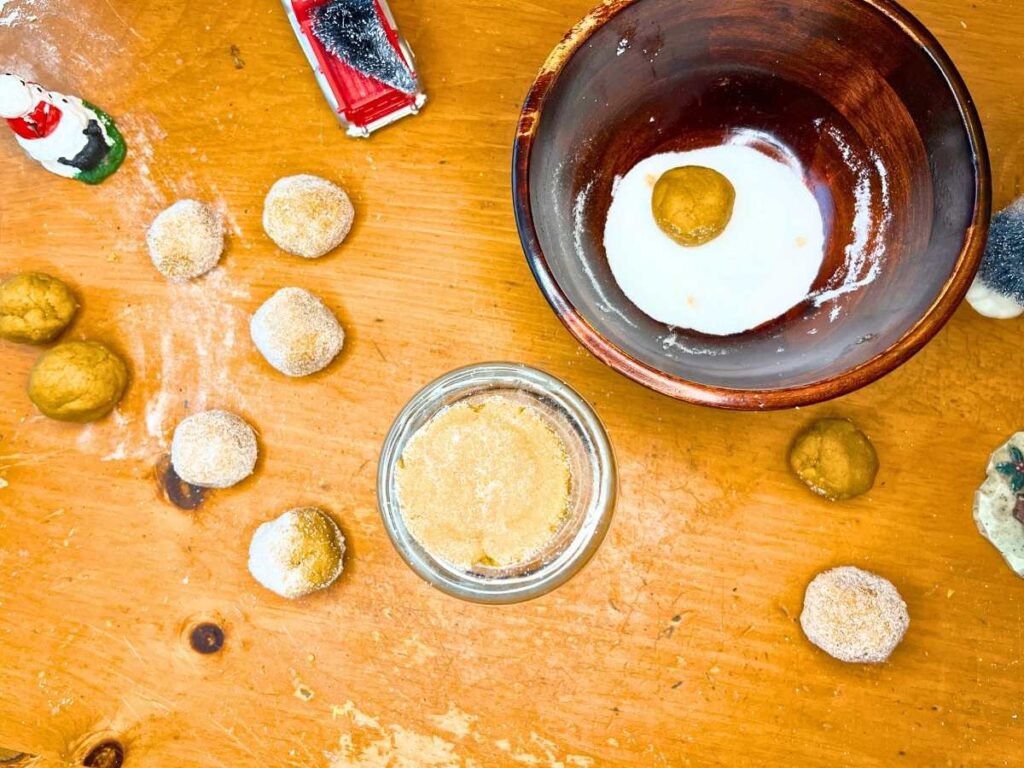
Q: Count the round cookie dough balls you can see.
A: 10